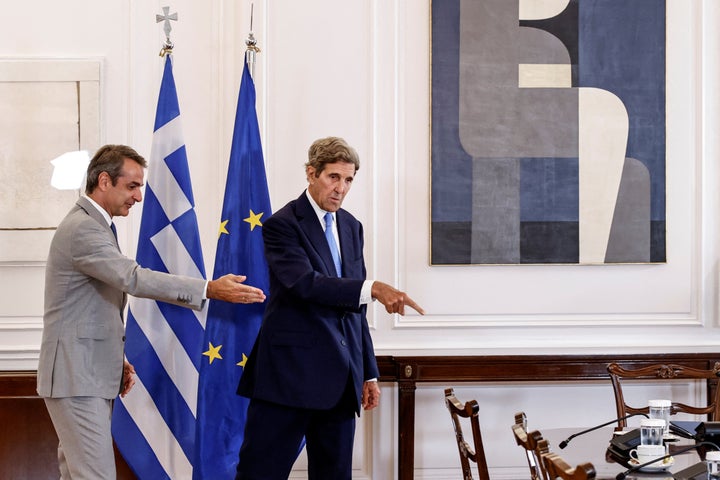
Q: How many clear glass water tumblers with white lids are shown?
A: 3